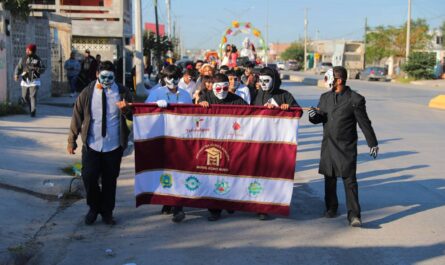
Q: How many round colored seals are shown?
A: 4